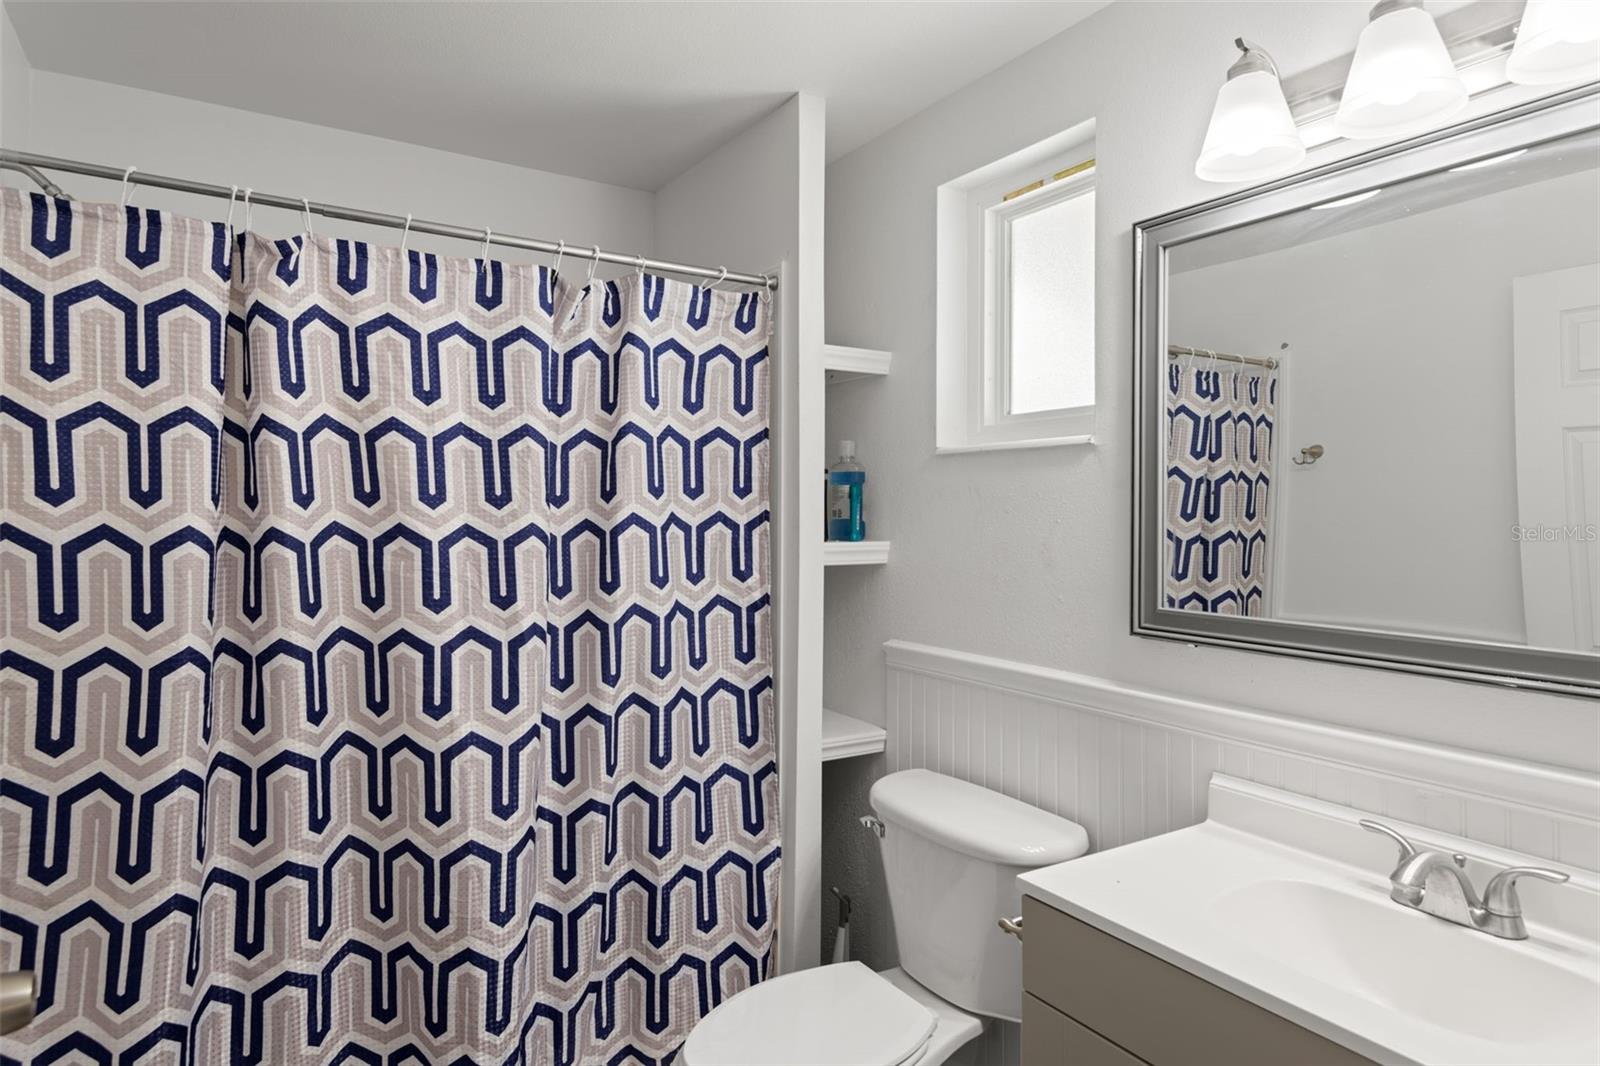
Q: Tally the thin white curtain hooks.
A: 11